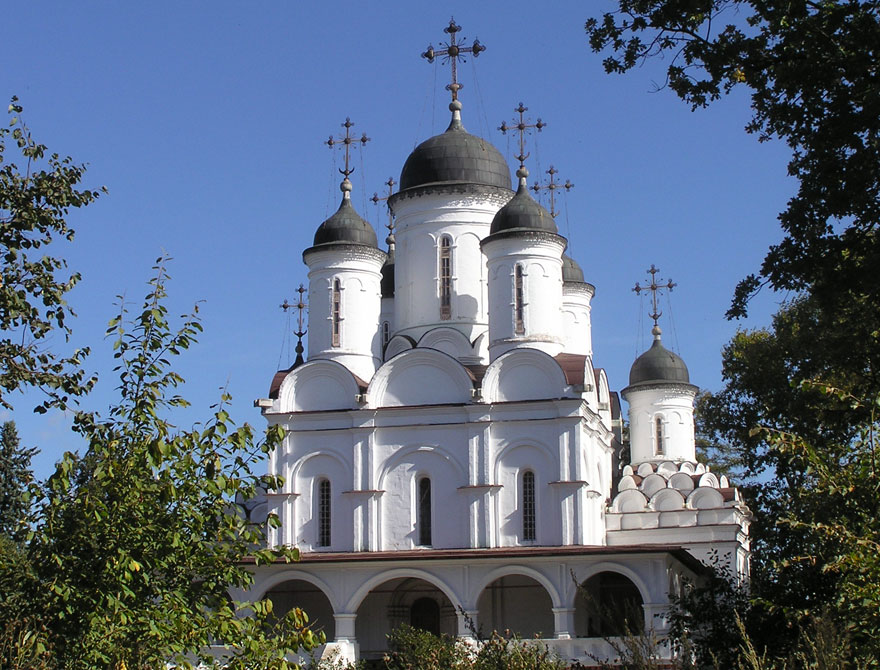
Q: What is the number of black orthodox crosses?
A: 7